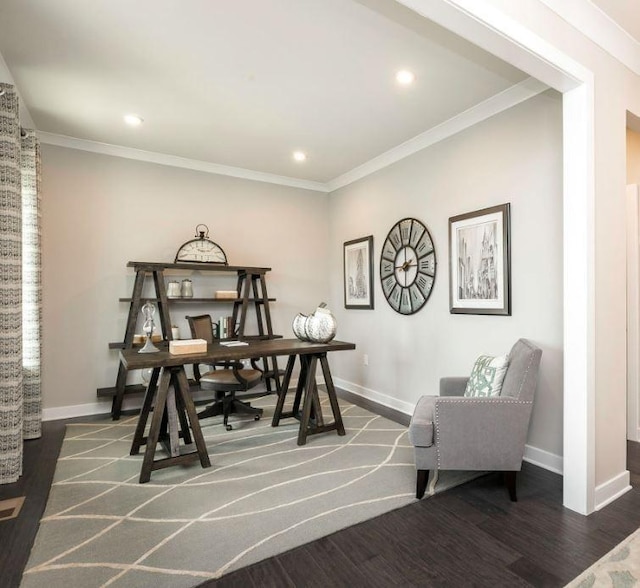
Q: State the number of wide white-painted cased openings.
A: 1